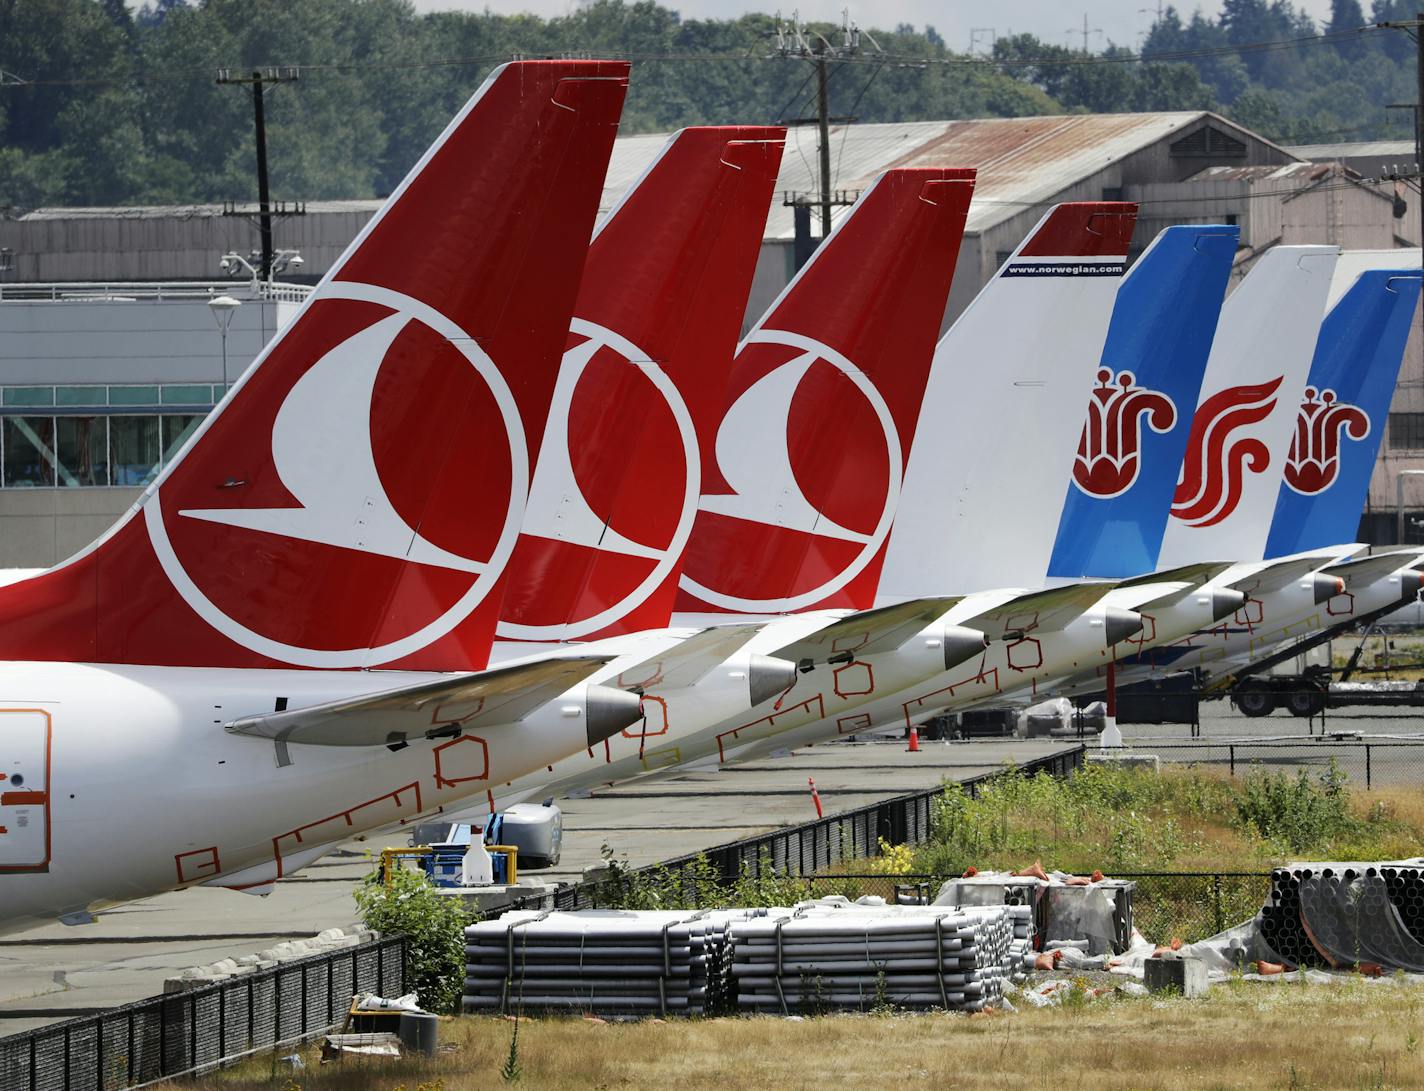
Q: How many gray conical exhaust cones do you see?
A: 7